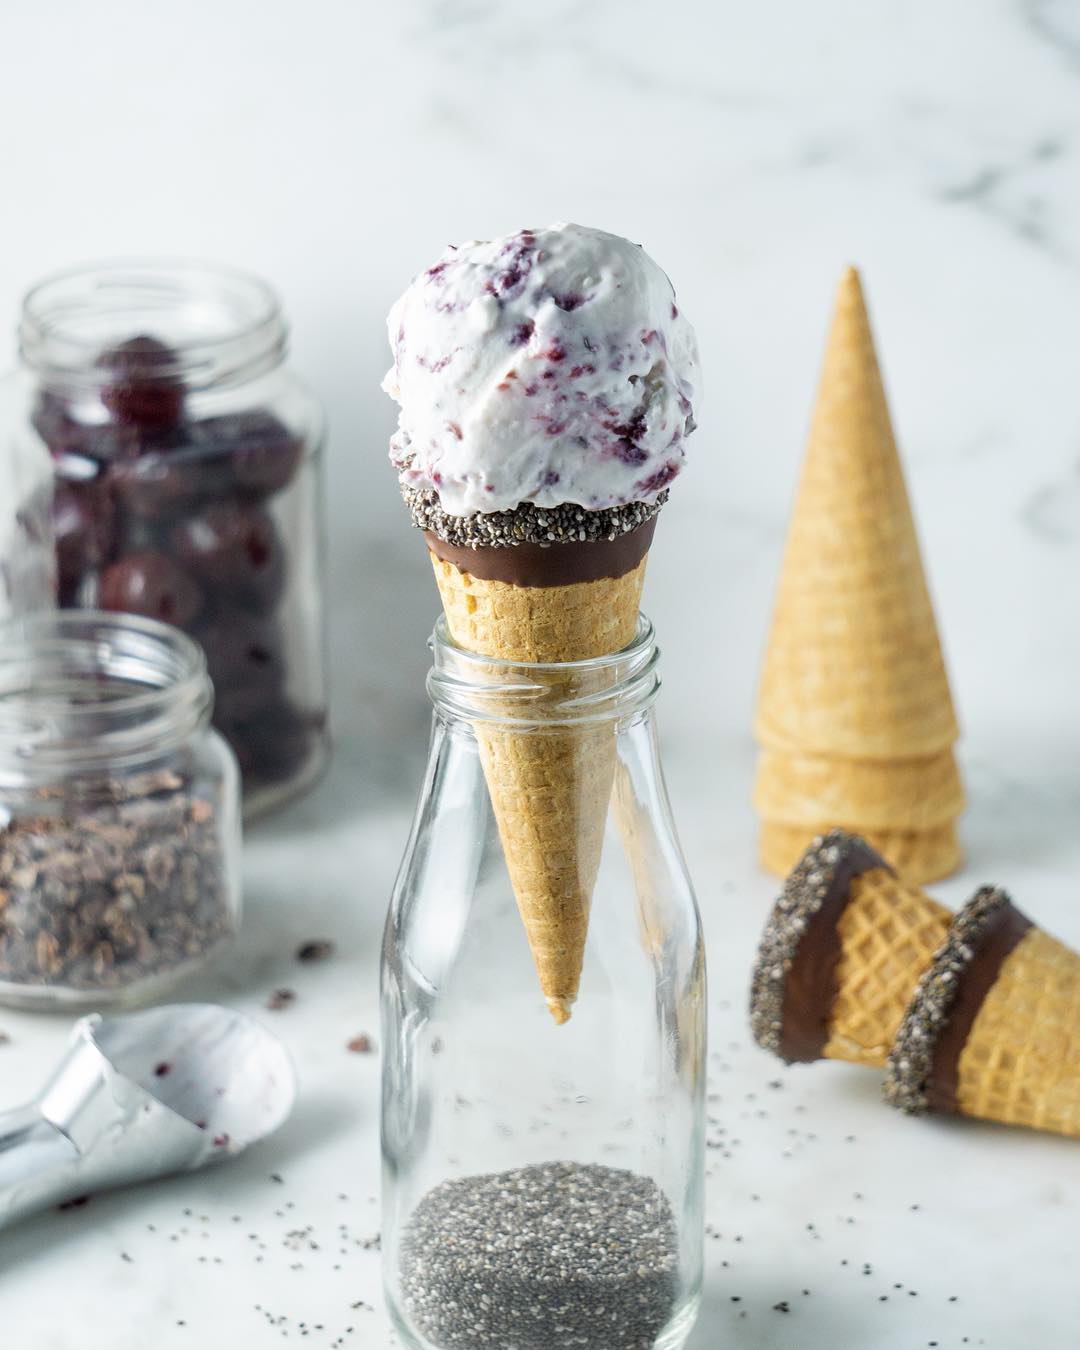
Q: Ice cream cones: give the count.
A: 6